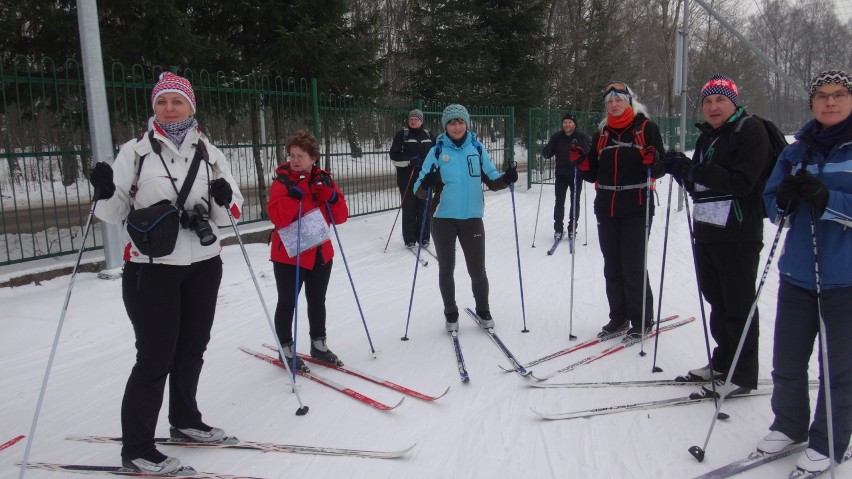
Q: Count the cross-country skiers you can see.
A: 8